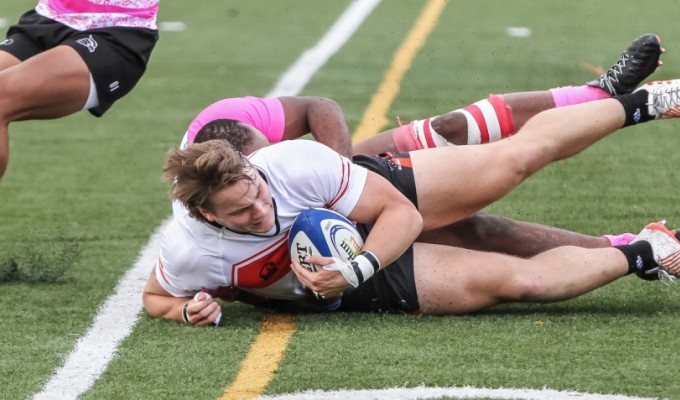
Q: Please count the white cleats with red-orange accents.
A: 2